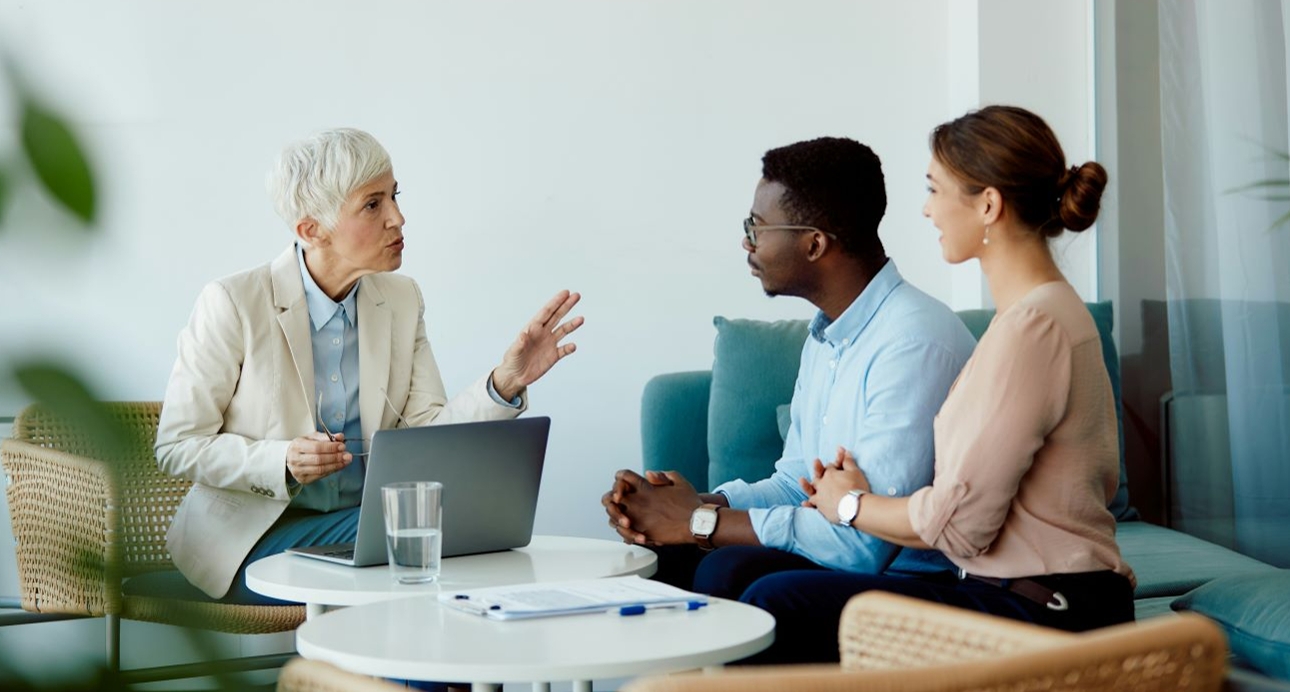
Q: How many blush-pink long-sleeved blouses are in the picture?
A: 1